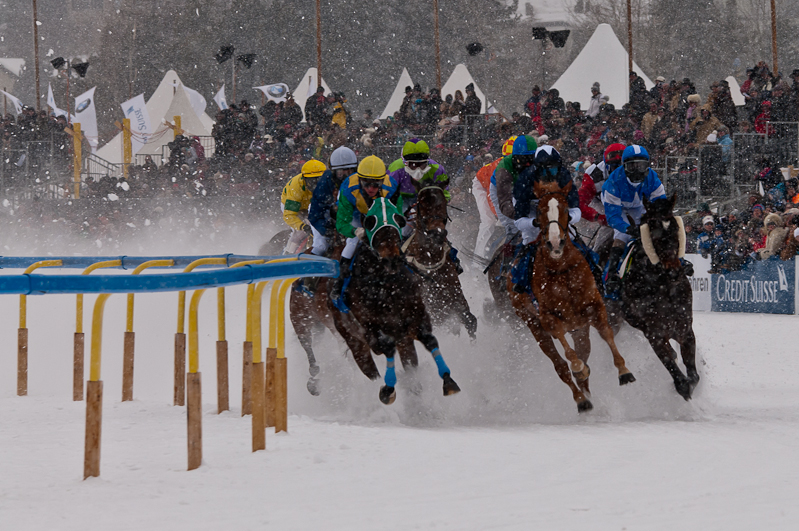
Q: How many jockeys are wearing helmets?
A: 9